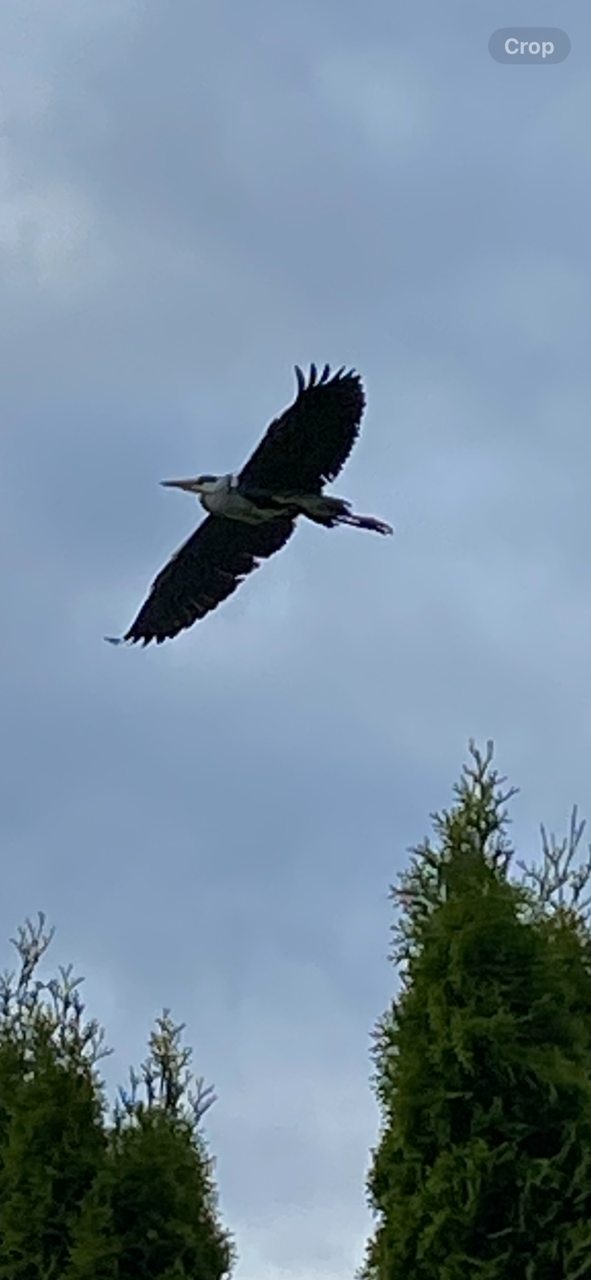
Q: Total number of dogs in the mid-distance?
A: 0